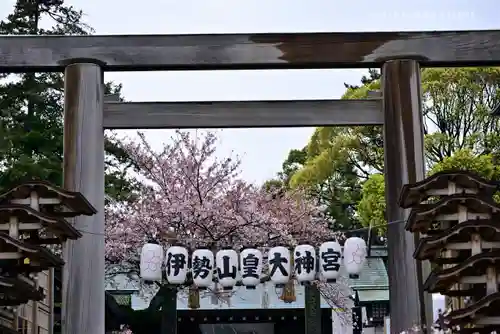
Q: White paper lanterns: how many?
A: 9